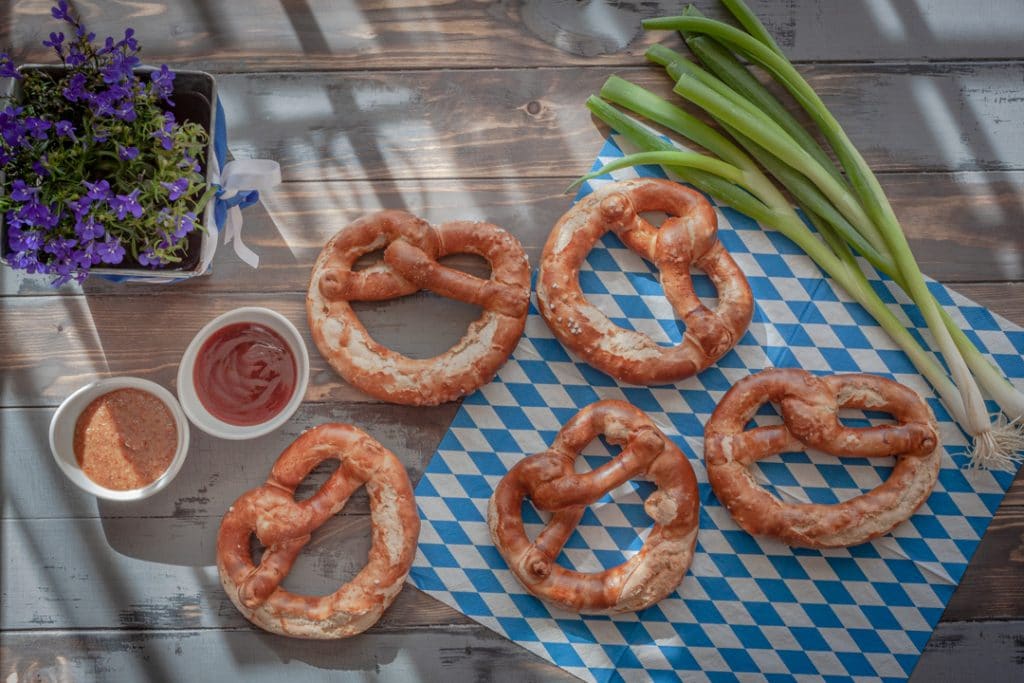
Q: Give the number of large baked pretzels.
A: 5